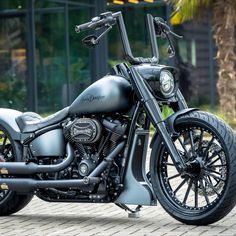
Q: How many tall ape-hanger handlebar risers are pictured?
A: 2